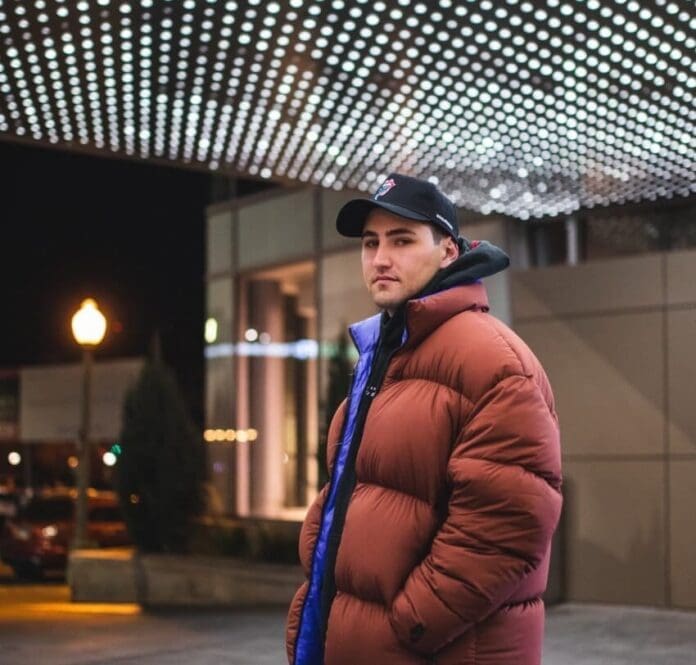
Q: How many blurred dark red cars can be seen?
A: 1